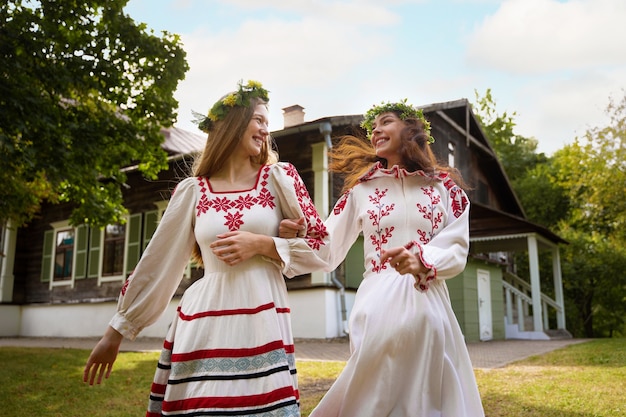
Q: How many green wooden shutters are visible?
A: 5